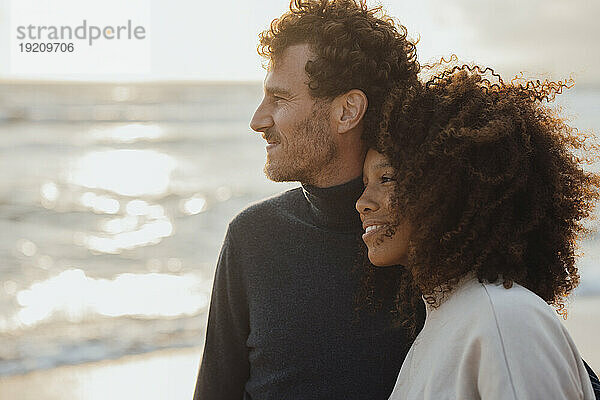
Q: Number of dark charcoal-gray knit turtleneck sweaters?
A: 1